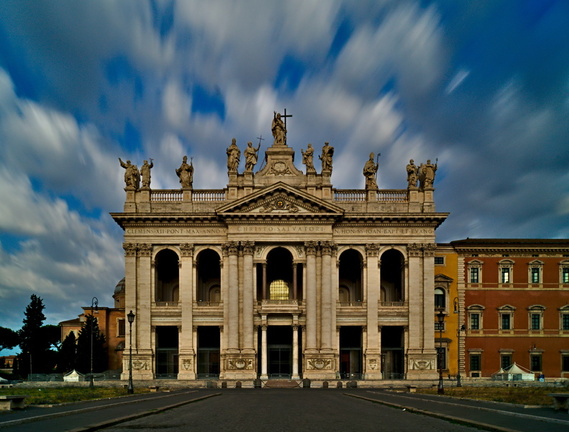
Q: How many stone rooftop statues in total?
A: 11